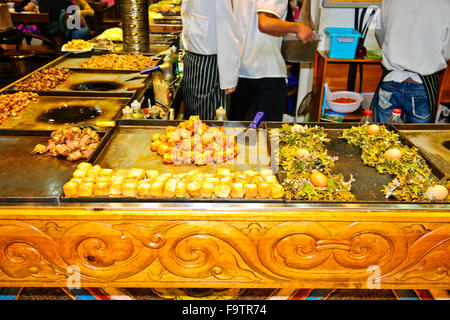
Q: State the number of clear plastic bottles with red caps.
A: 2